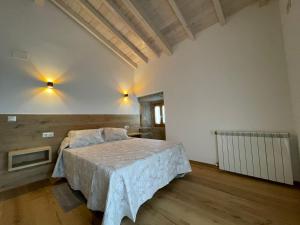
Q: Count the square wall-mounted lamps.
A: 2